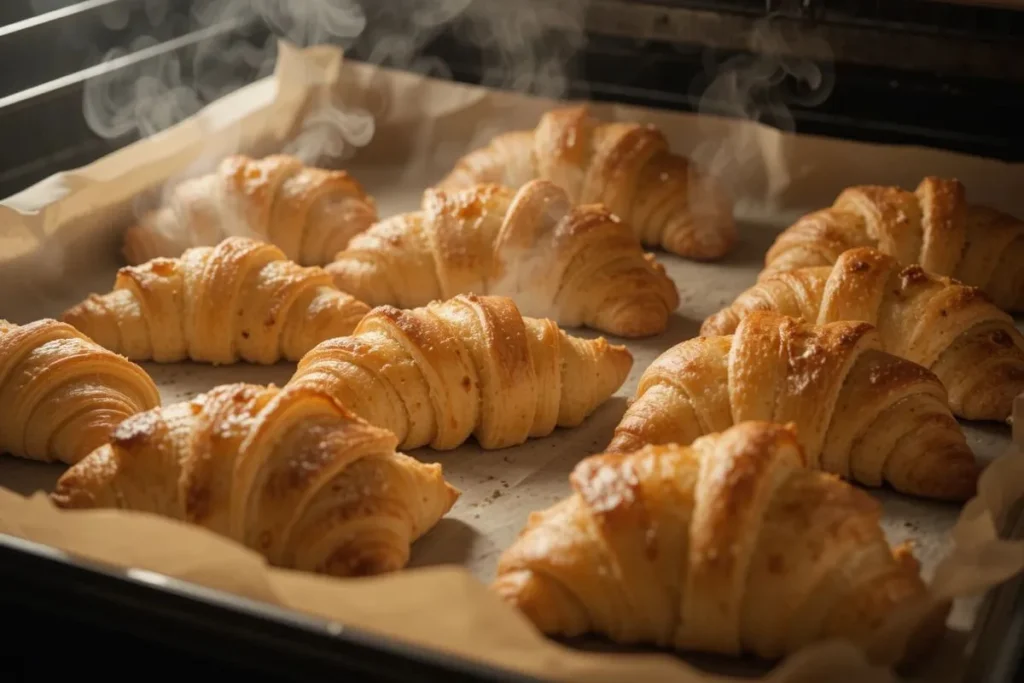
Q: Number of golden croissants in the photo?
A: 11